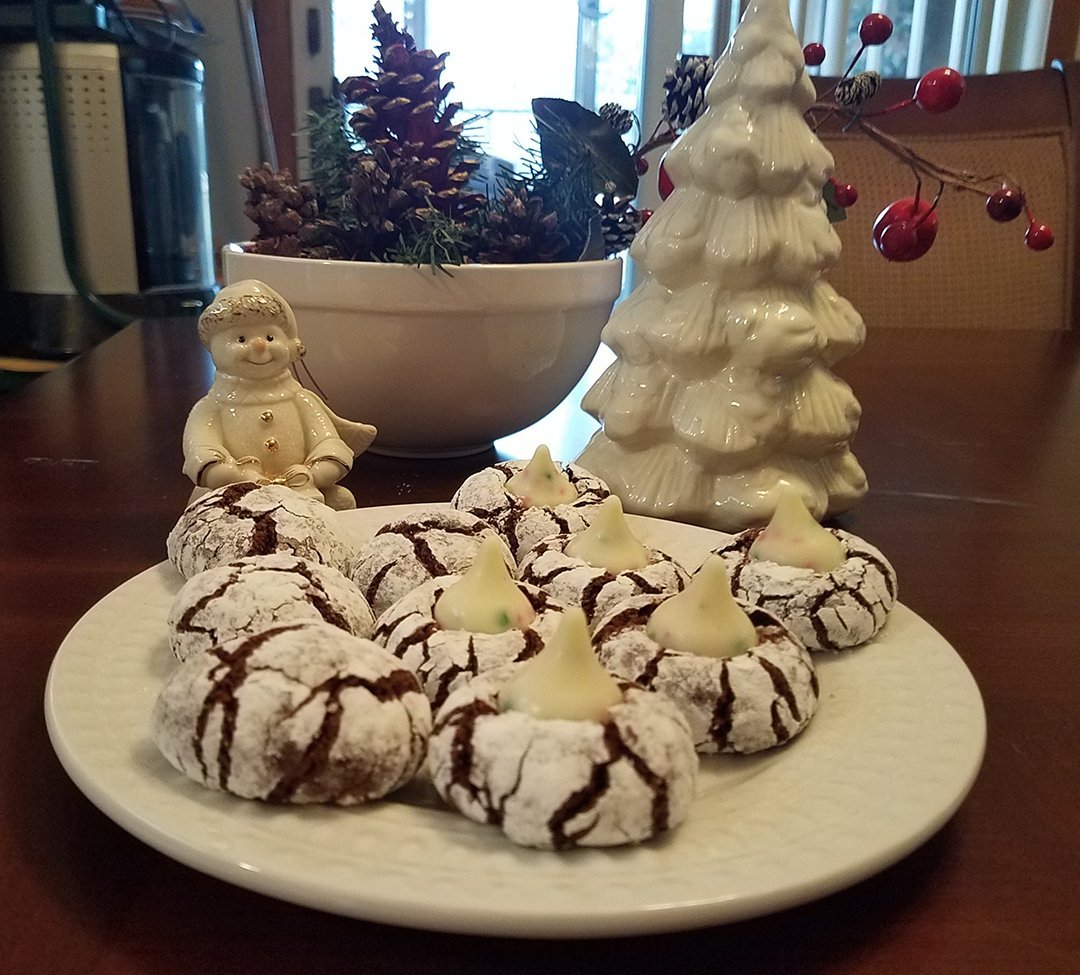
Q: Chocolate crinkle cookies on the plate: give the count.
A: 10